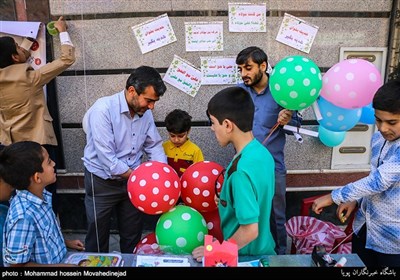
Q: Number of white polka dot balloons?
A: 8